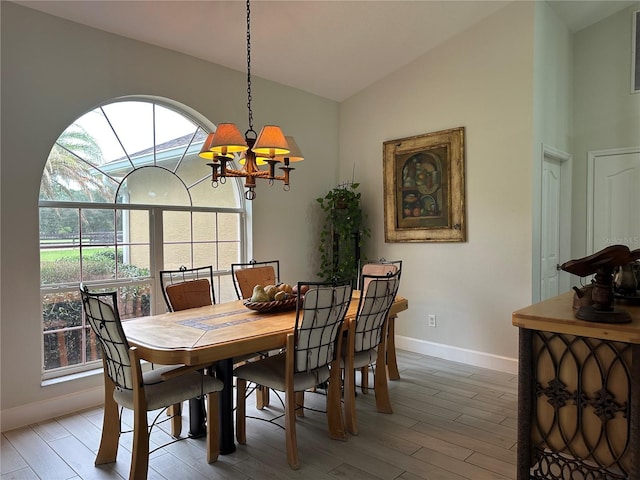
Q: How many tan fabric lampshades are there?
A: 5